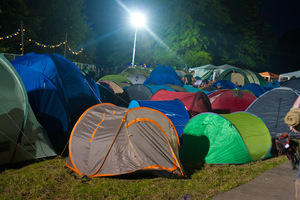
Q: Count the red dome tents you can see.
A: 2